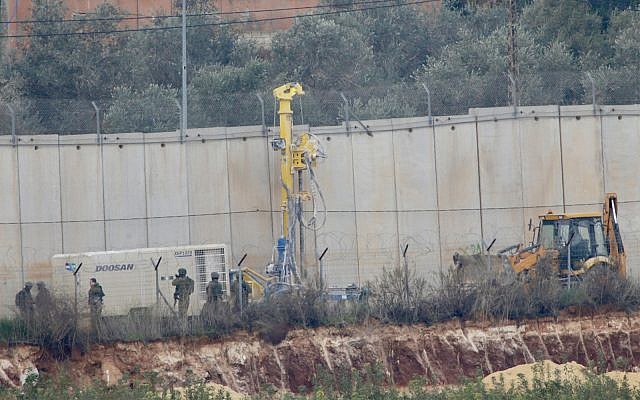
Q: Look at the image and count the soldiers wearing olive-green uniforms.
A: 6